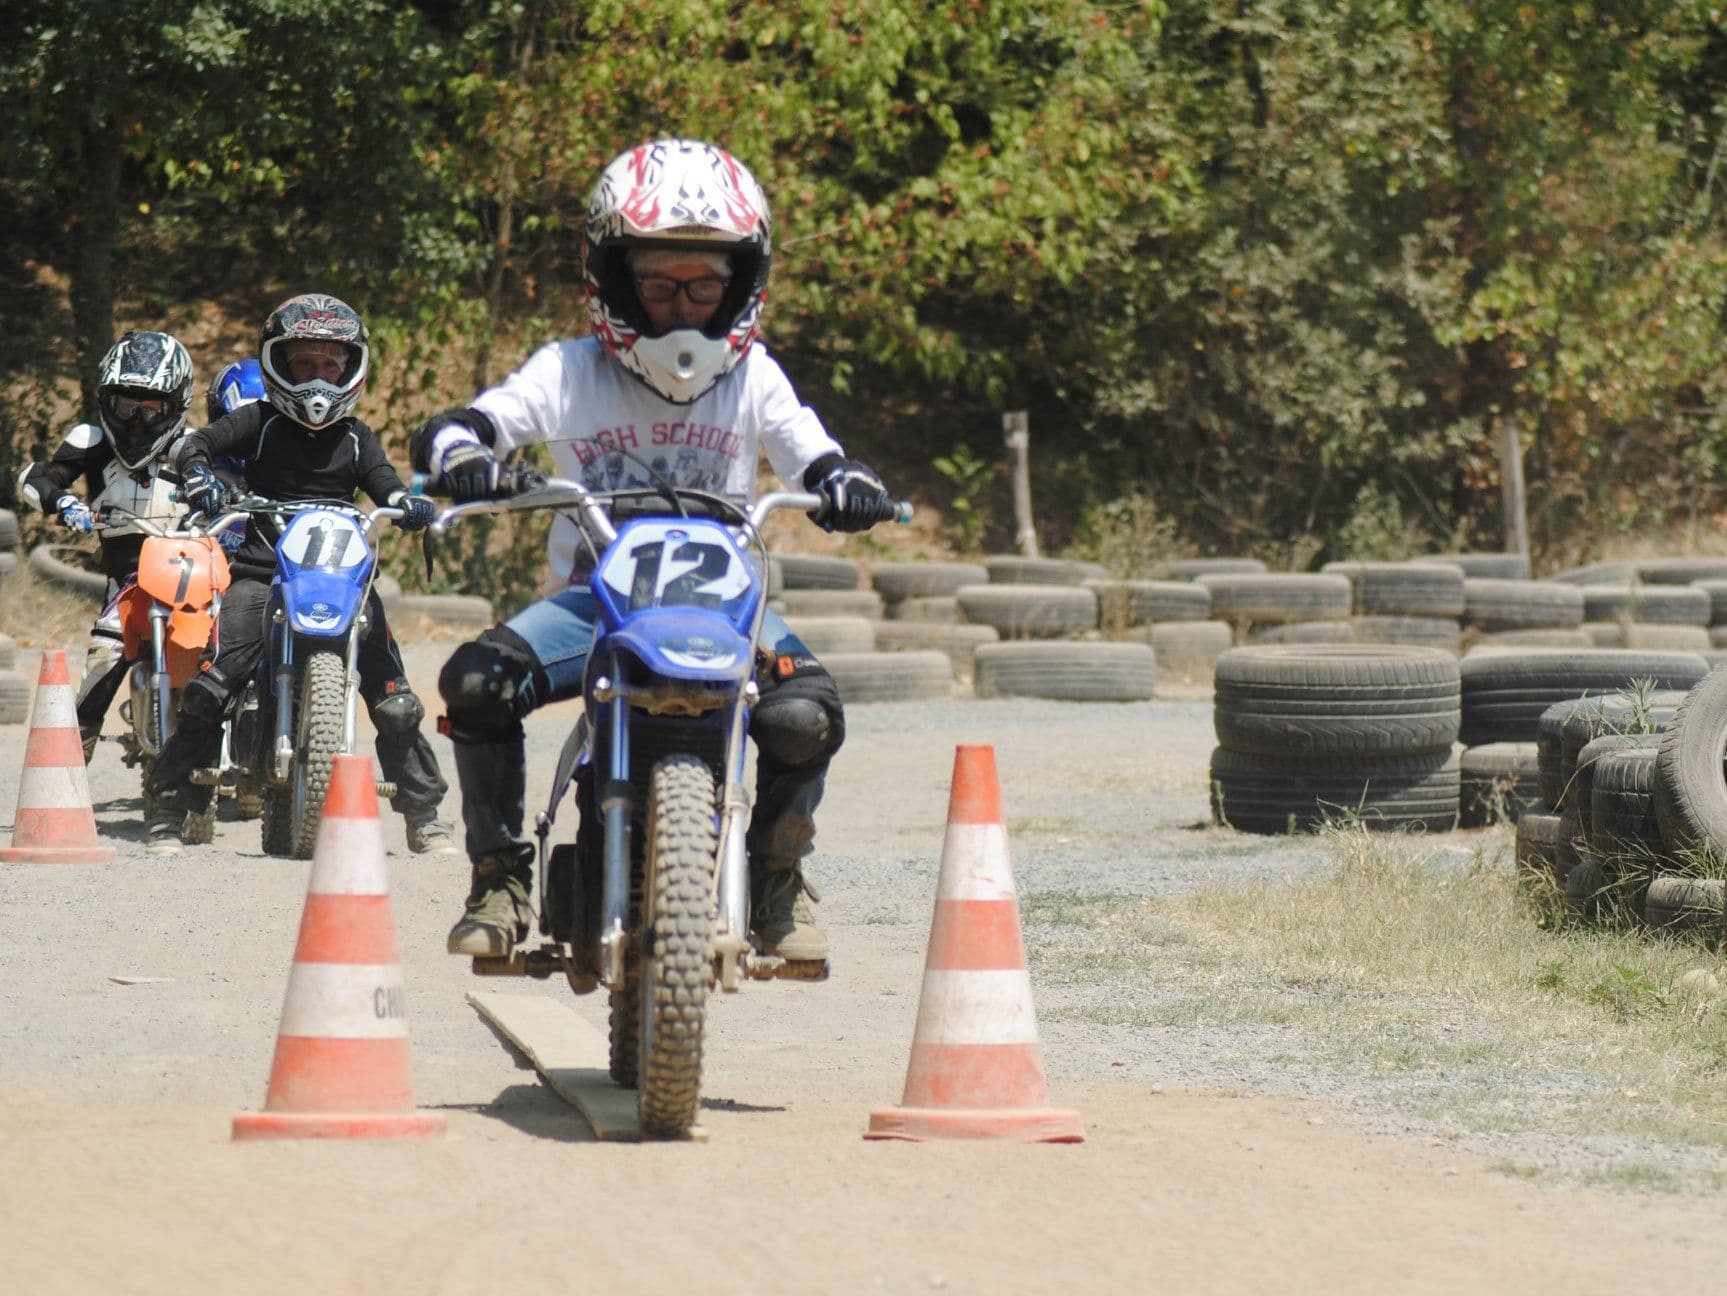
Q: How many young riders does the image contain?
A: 4